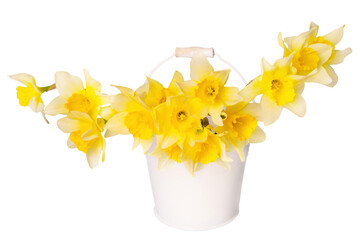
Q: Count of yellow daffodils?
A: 13